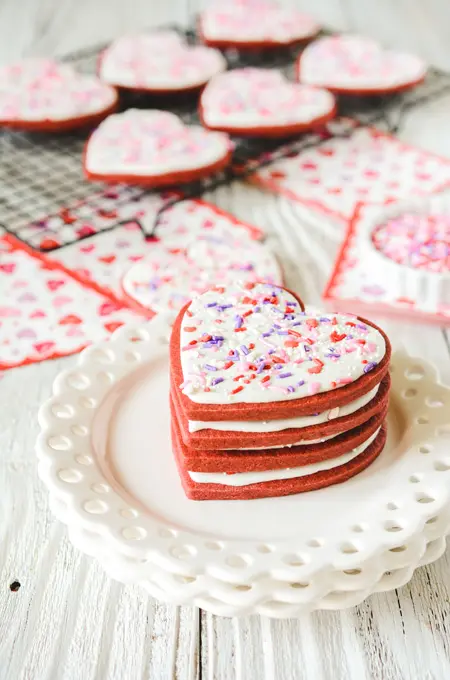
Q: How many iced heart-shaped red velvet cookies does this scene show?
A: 11